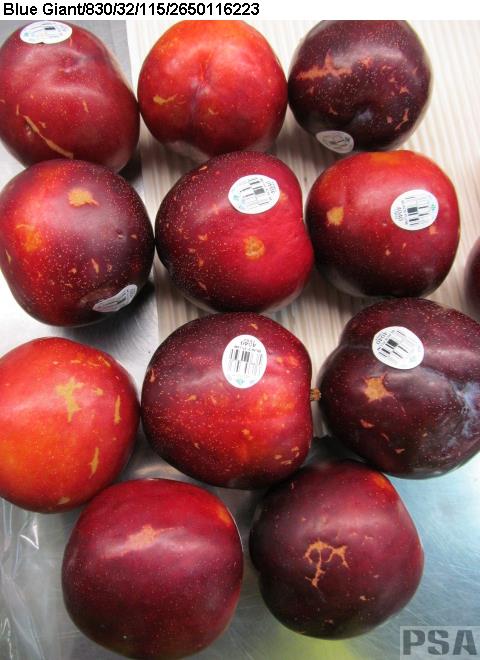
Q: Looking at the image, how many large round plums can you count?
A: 11